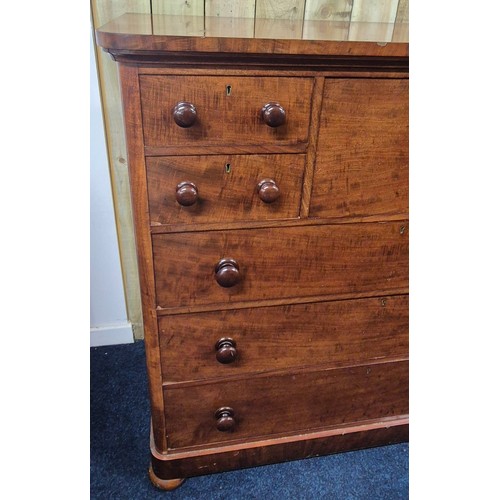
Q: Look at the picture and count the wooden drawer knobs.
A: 7